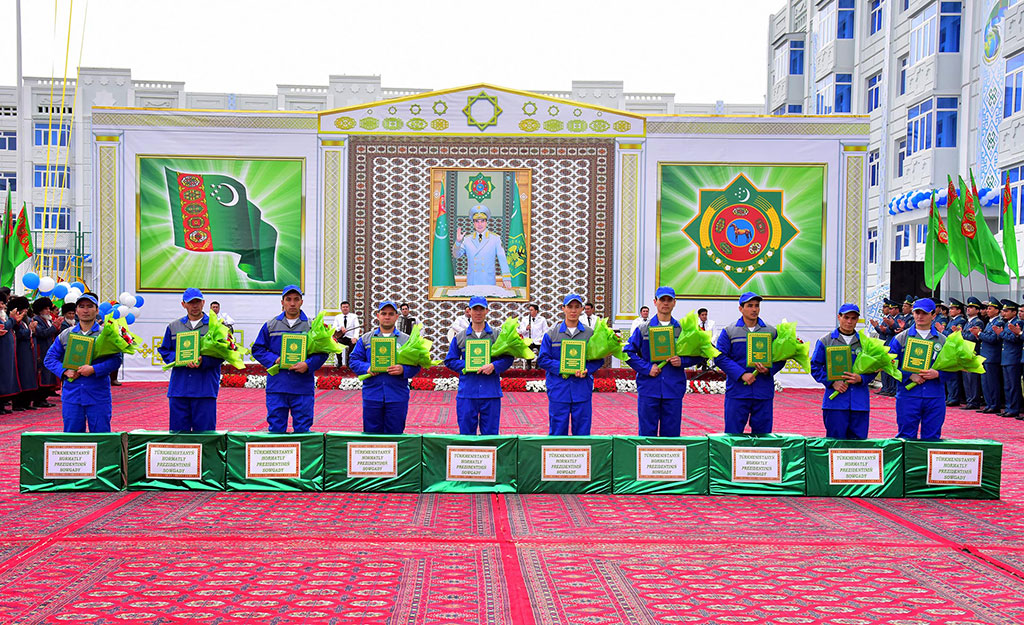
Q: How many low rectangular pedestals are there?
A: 10